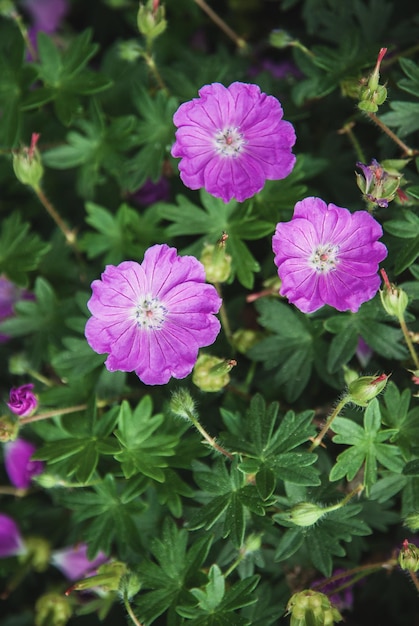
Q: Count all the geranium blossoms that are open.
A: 3